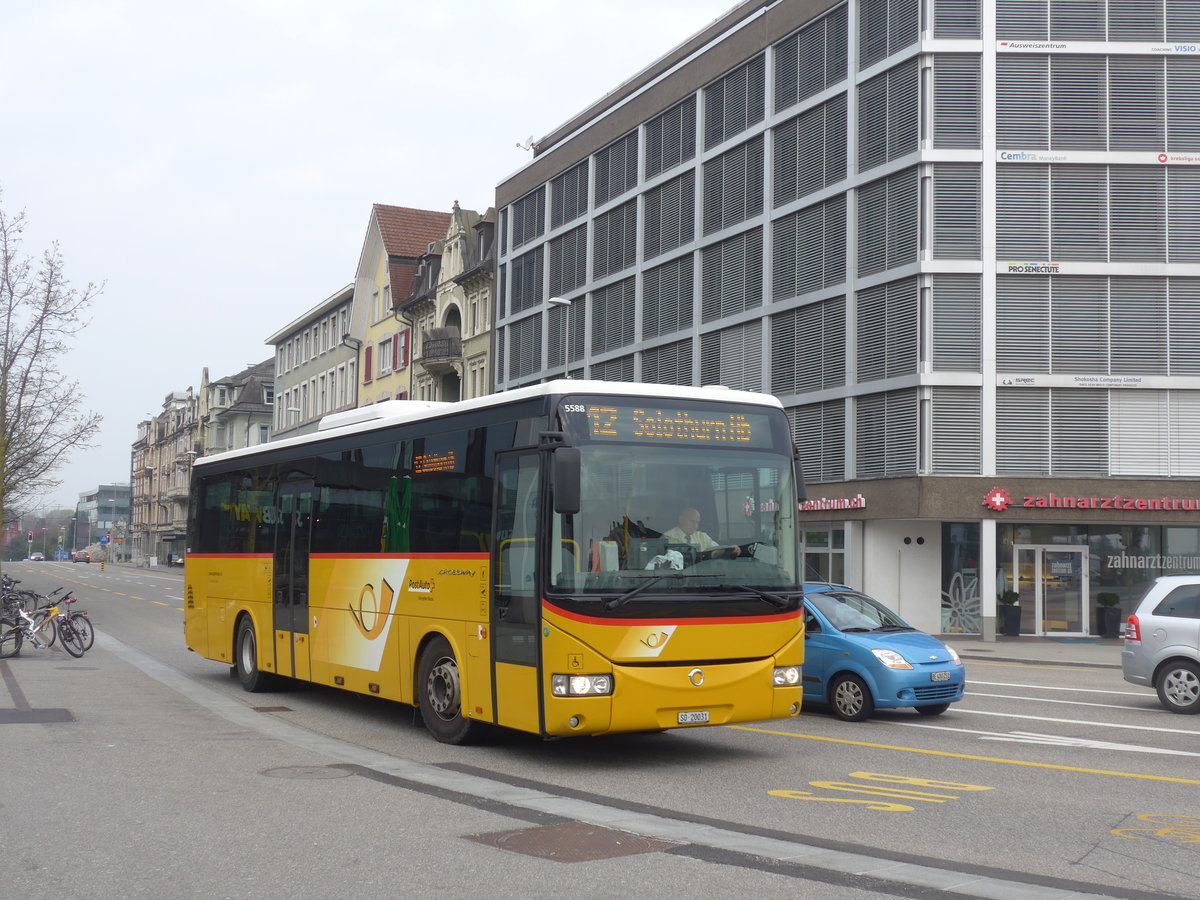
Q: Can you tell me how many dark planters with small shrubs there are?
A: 2